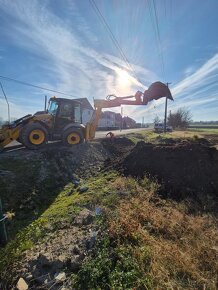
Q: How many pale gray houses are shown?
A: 2